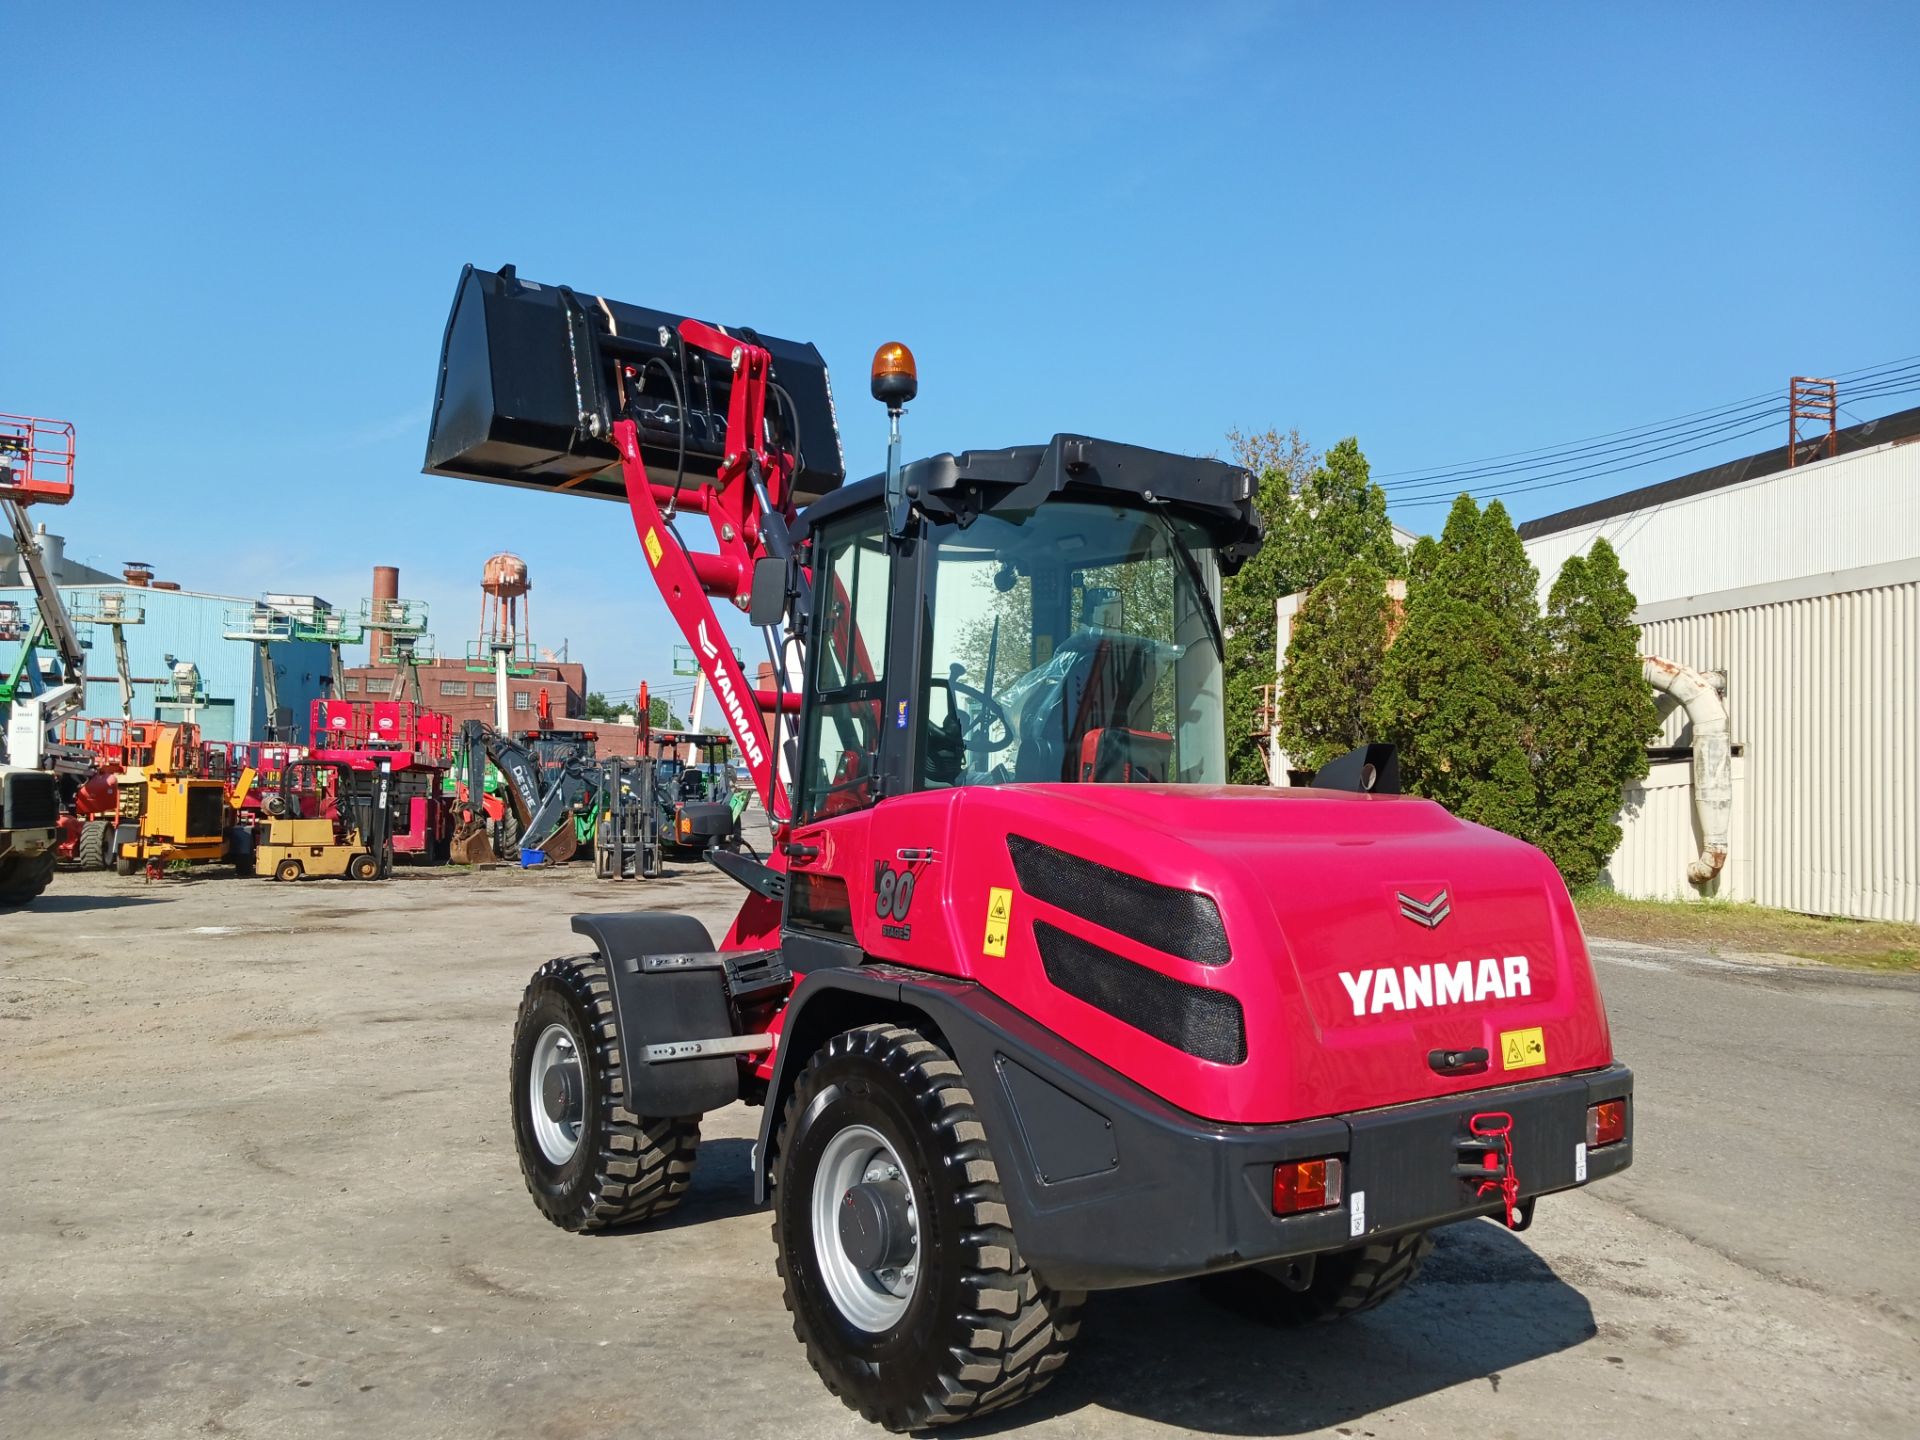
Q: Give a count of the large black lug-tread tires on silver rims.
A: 2